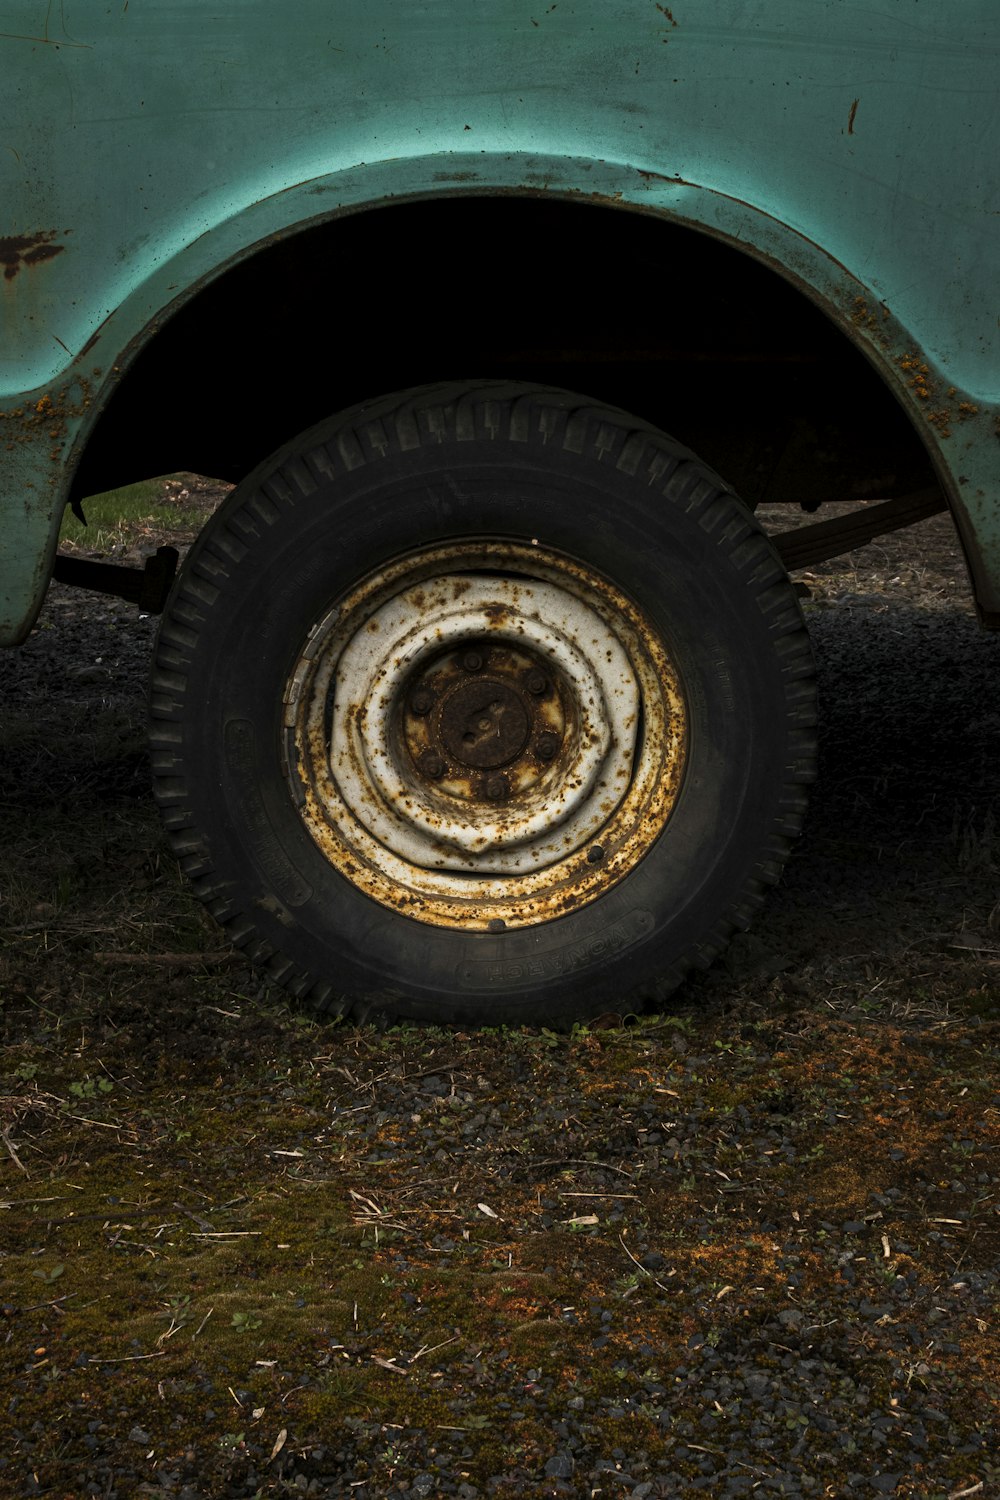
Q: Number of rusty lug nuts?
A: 6